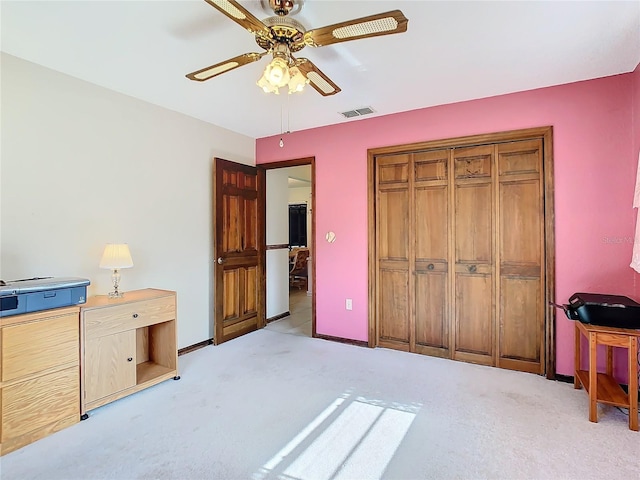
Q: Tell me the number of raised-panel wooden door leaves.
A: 5